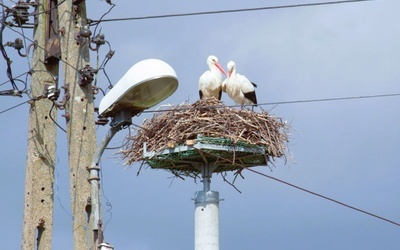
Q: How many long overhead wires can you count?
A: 3